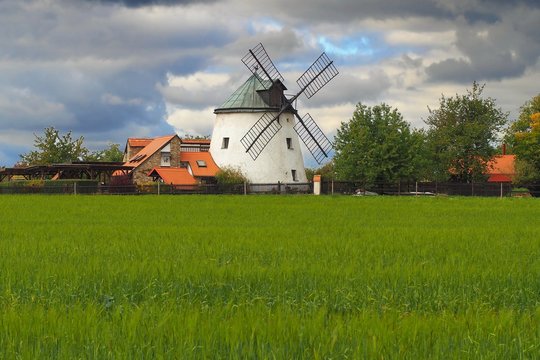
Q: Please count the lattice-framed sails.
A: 4